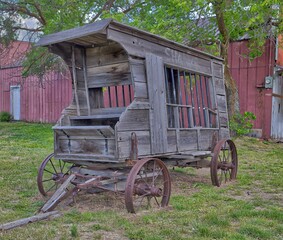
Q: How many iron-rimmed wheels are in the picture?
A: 3